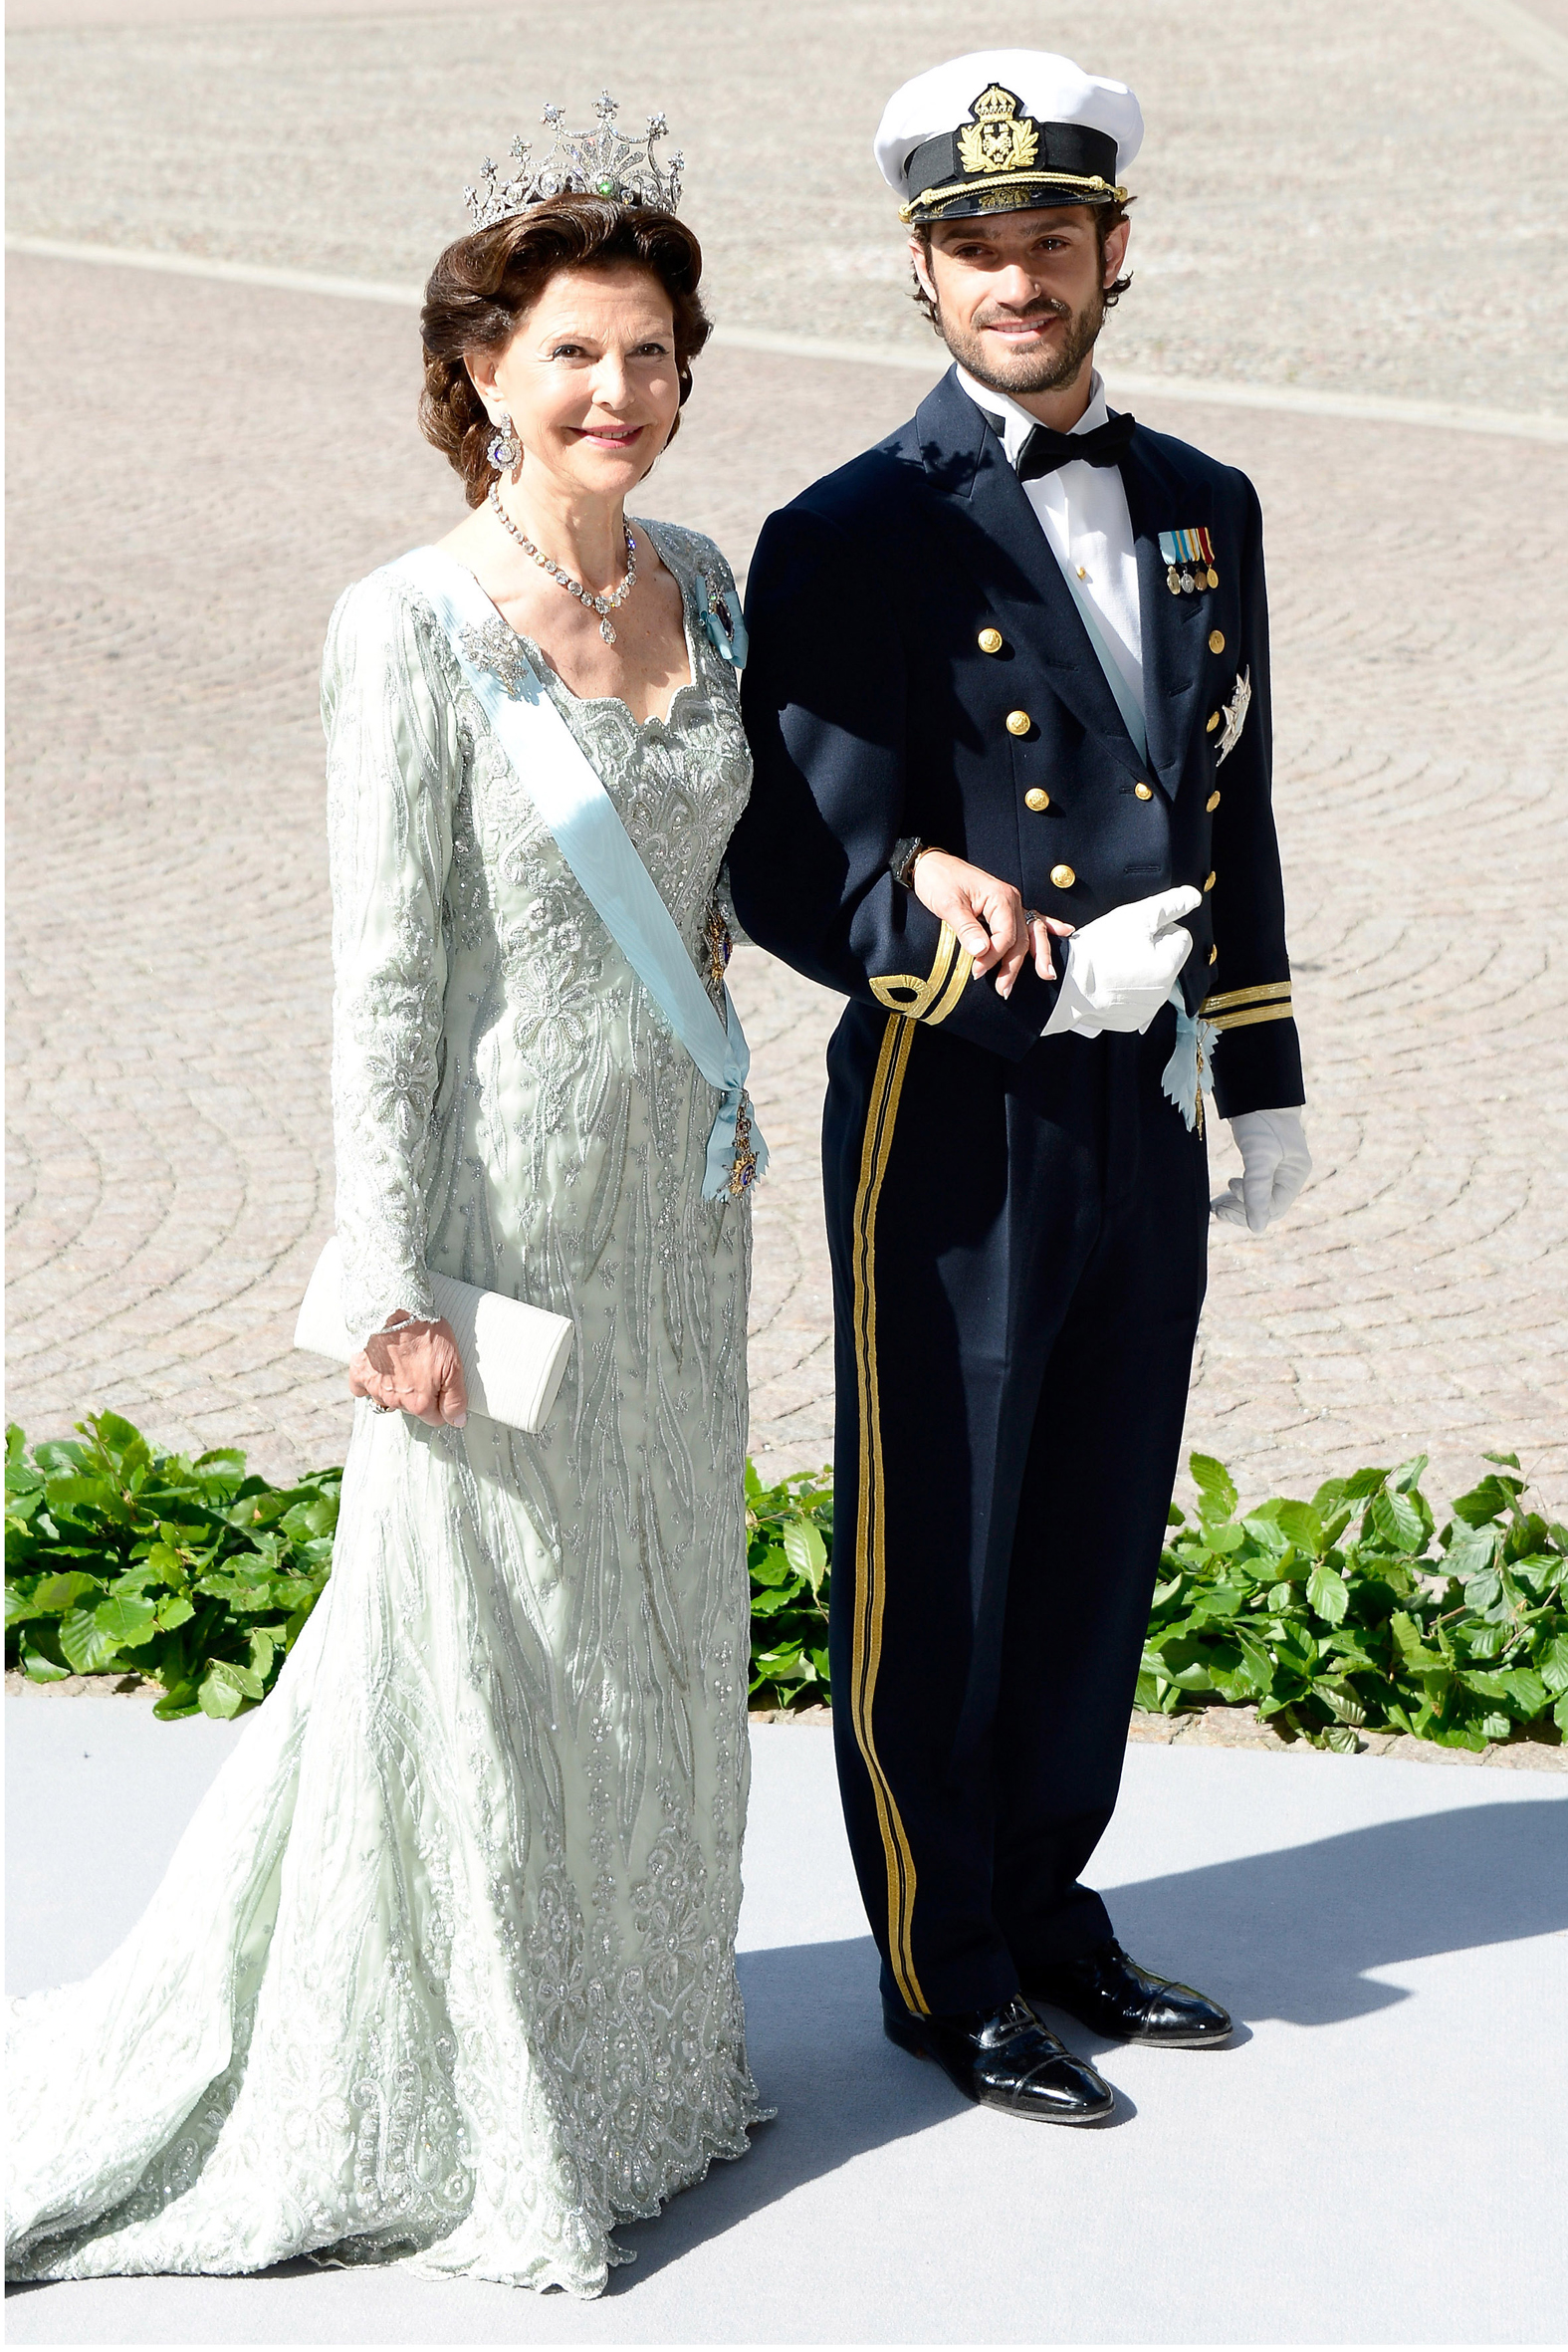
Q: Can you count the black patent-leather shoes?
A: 2